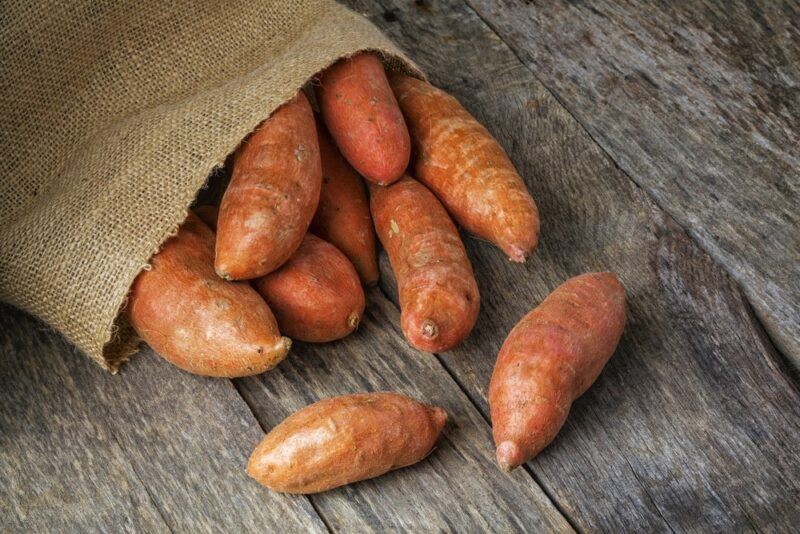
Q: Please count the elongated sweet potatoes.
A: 9